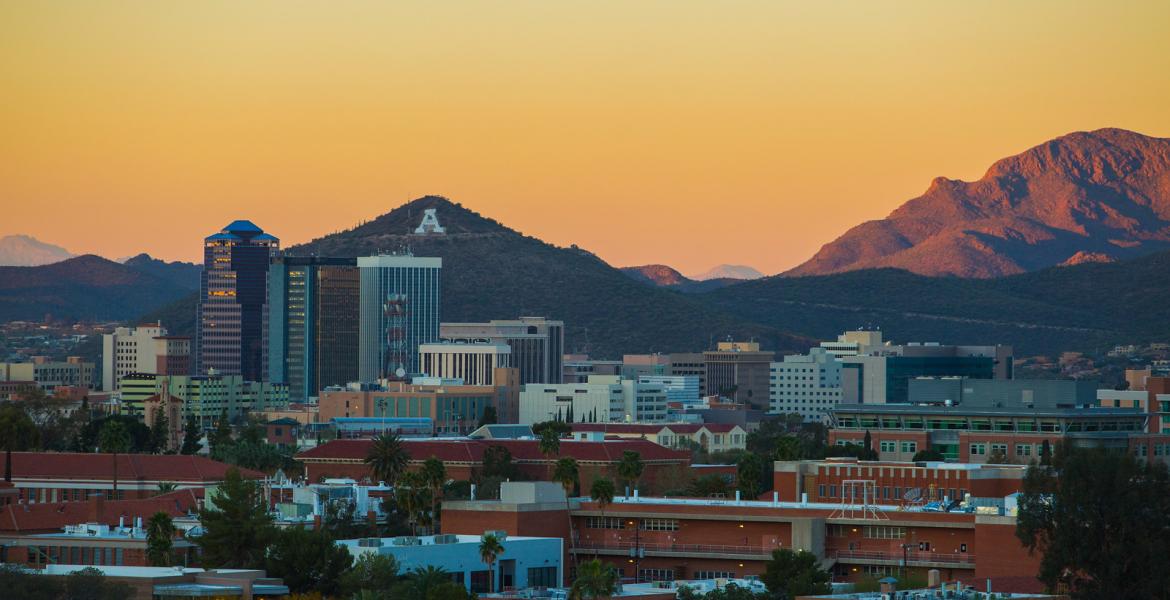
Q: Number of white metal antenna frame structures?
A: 1